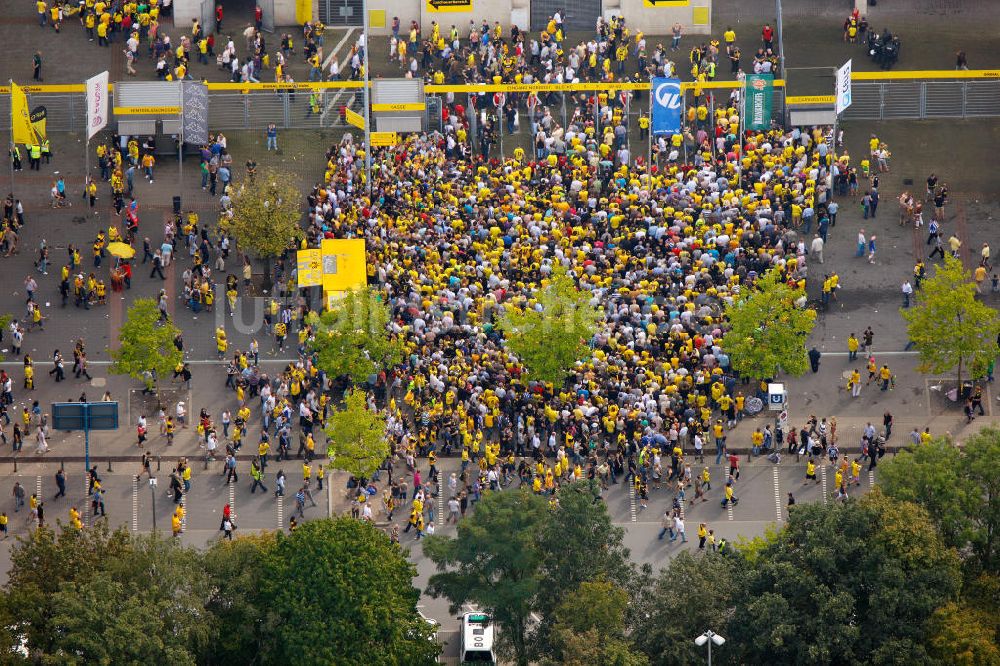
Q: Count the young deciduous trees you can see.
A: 7